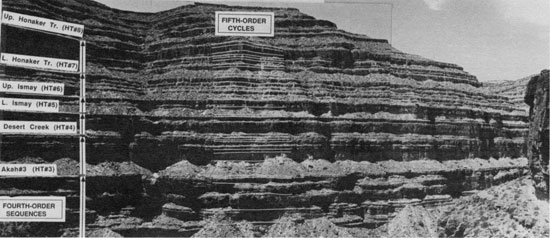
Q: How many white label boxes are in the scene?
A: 8